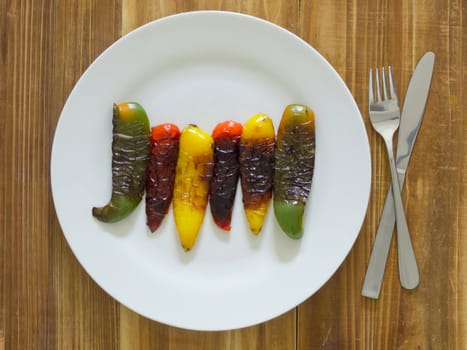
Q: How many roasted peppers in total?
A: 6